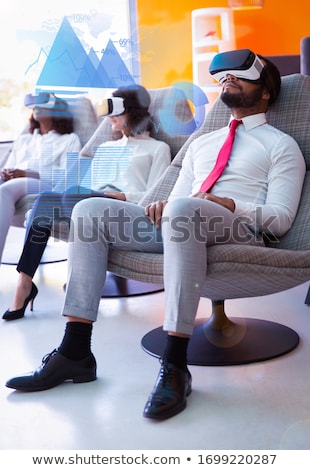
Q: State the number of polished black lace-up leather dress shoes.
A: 2